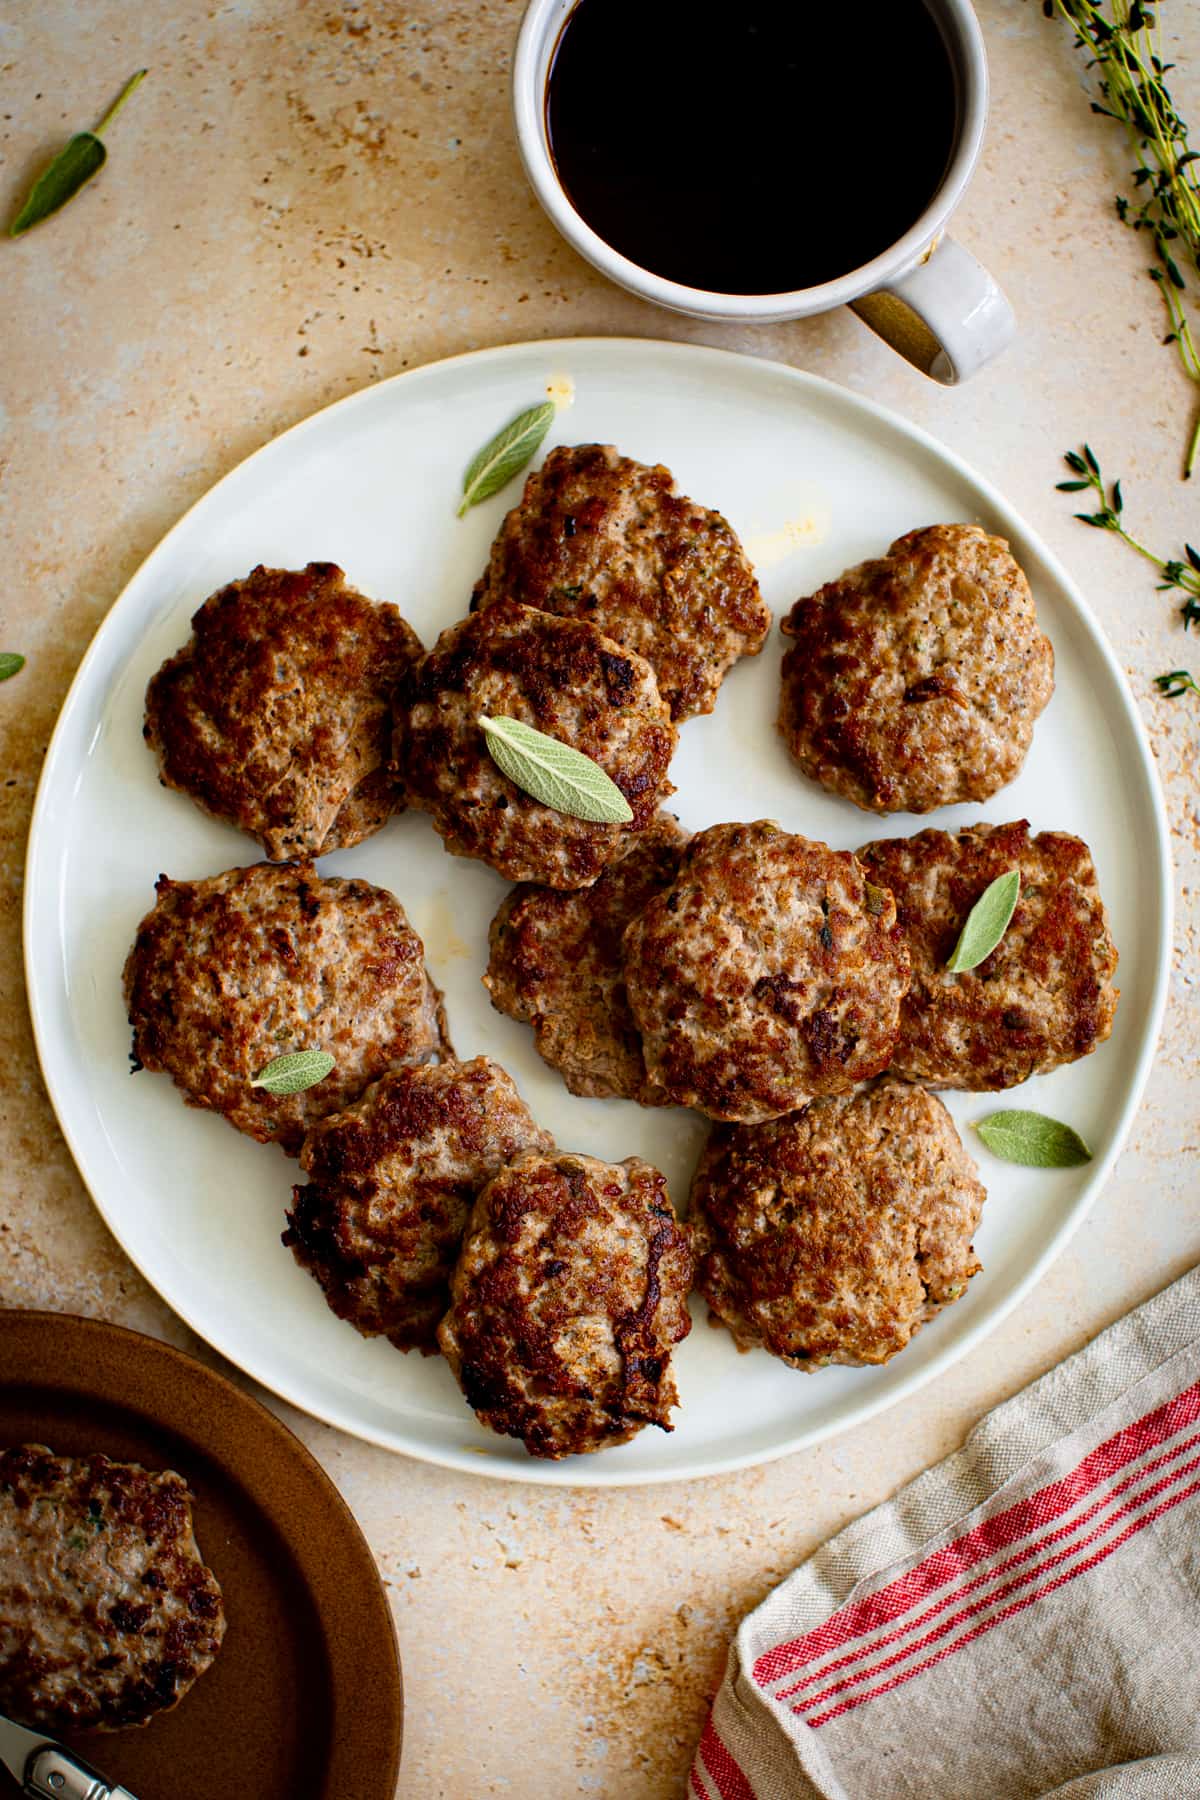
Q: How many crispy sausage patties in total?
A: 12